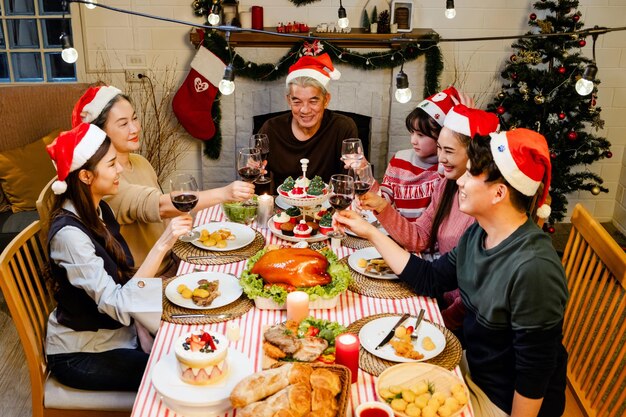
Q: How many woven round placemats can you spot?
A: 5